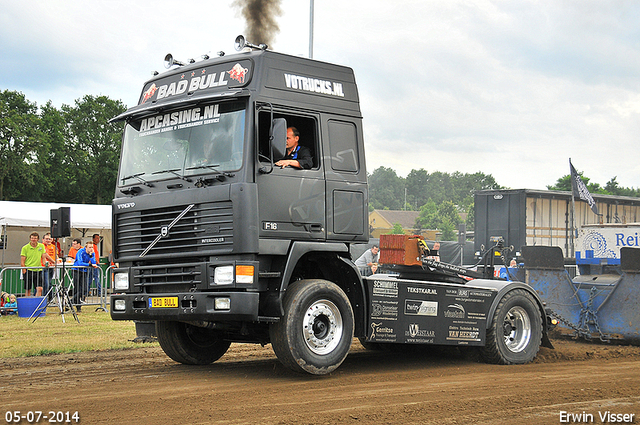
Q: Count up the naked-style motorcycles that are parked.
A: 0